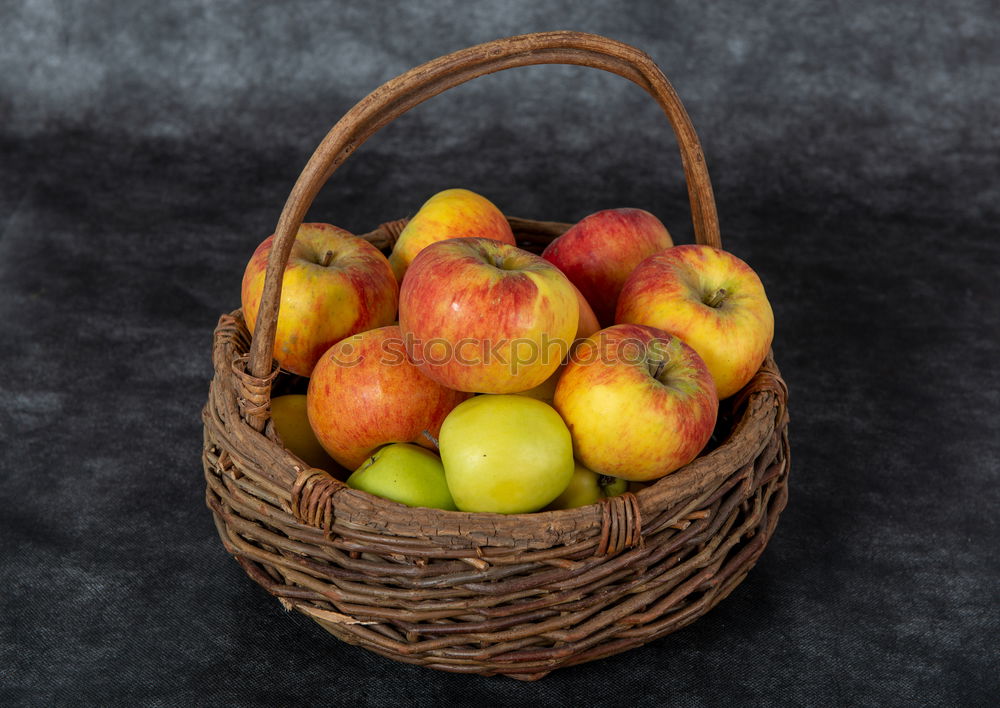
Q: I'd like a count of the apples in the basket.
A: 12